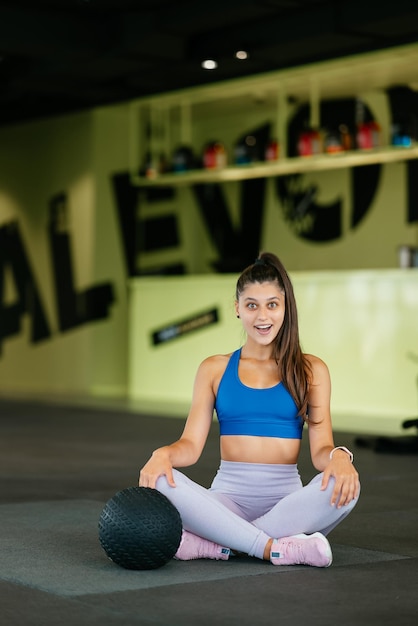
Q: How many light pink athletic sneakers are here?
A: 2